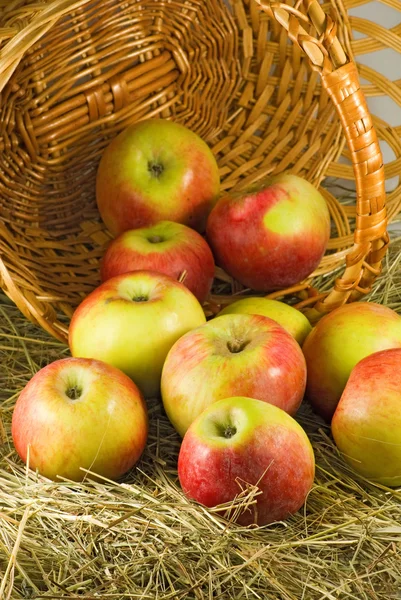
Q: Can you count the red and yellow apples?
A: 10